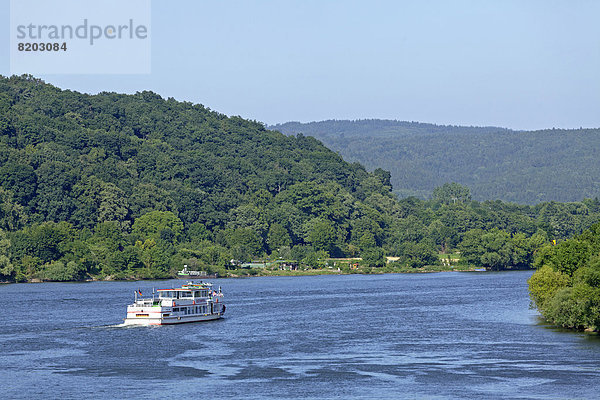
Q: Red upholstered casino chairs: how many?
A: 0